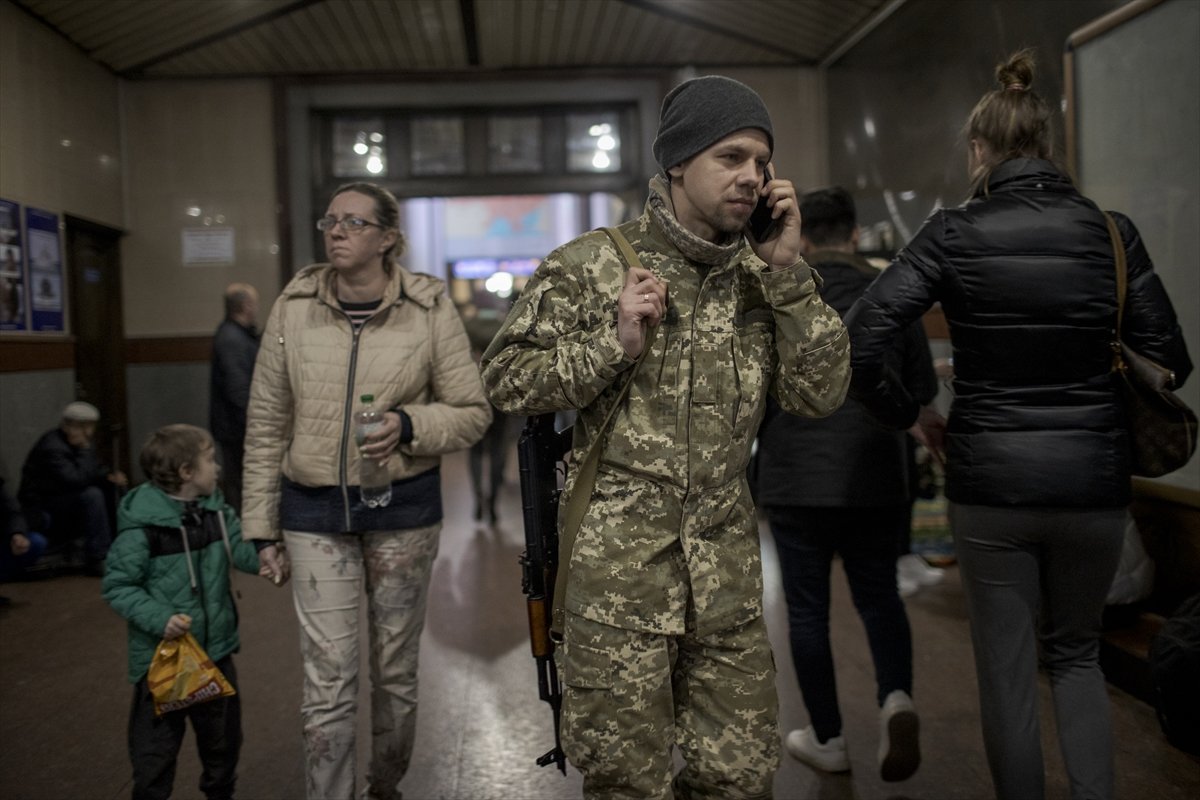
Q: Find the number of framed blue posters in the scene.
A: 2